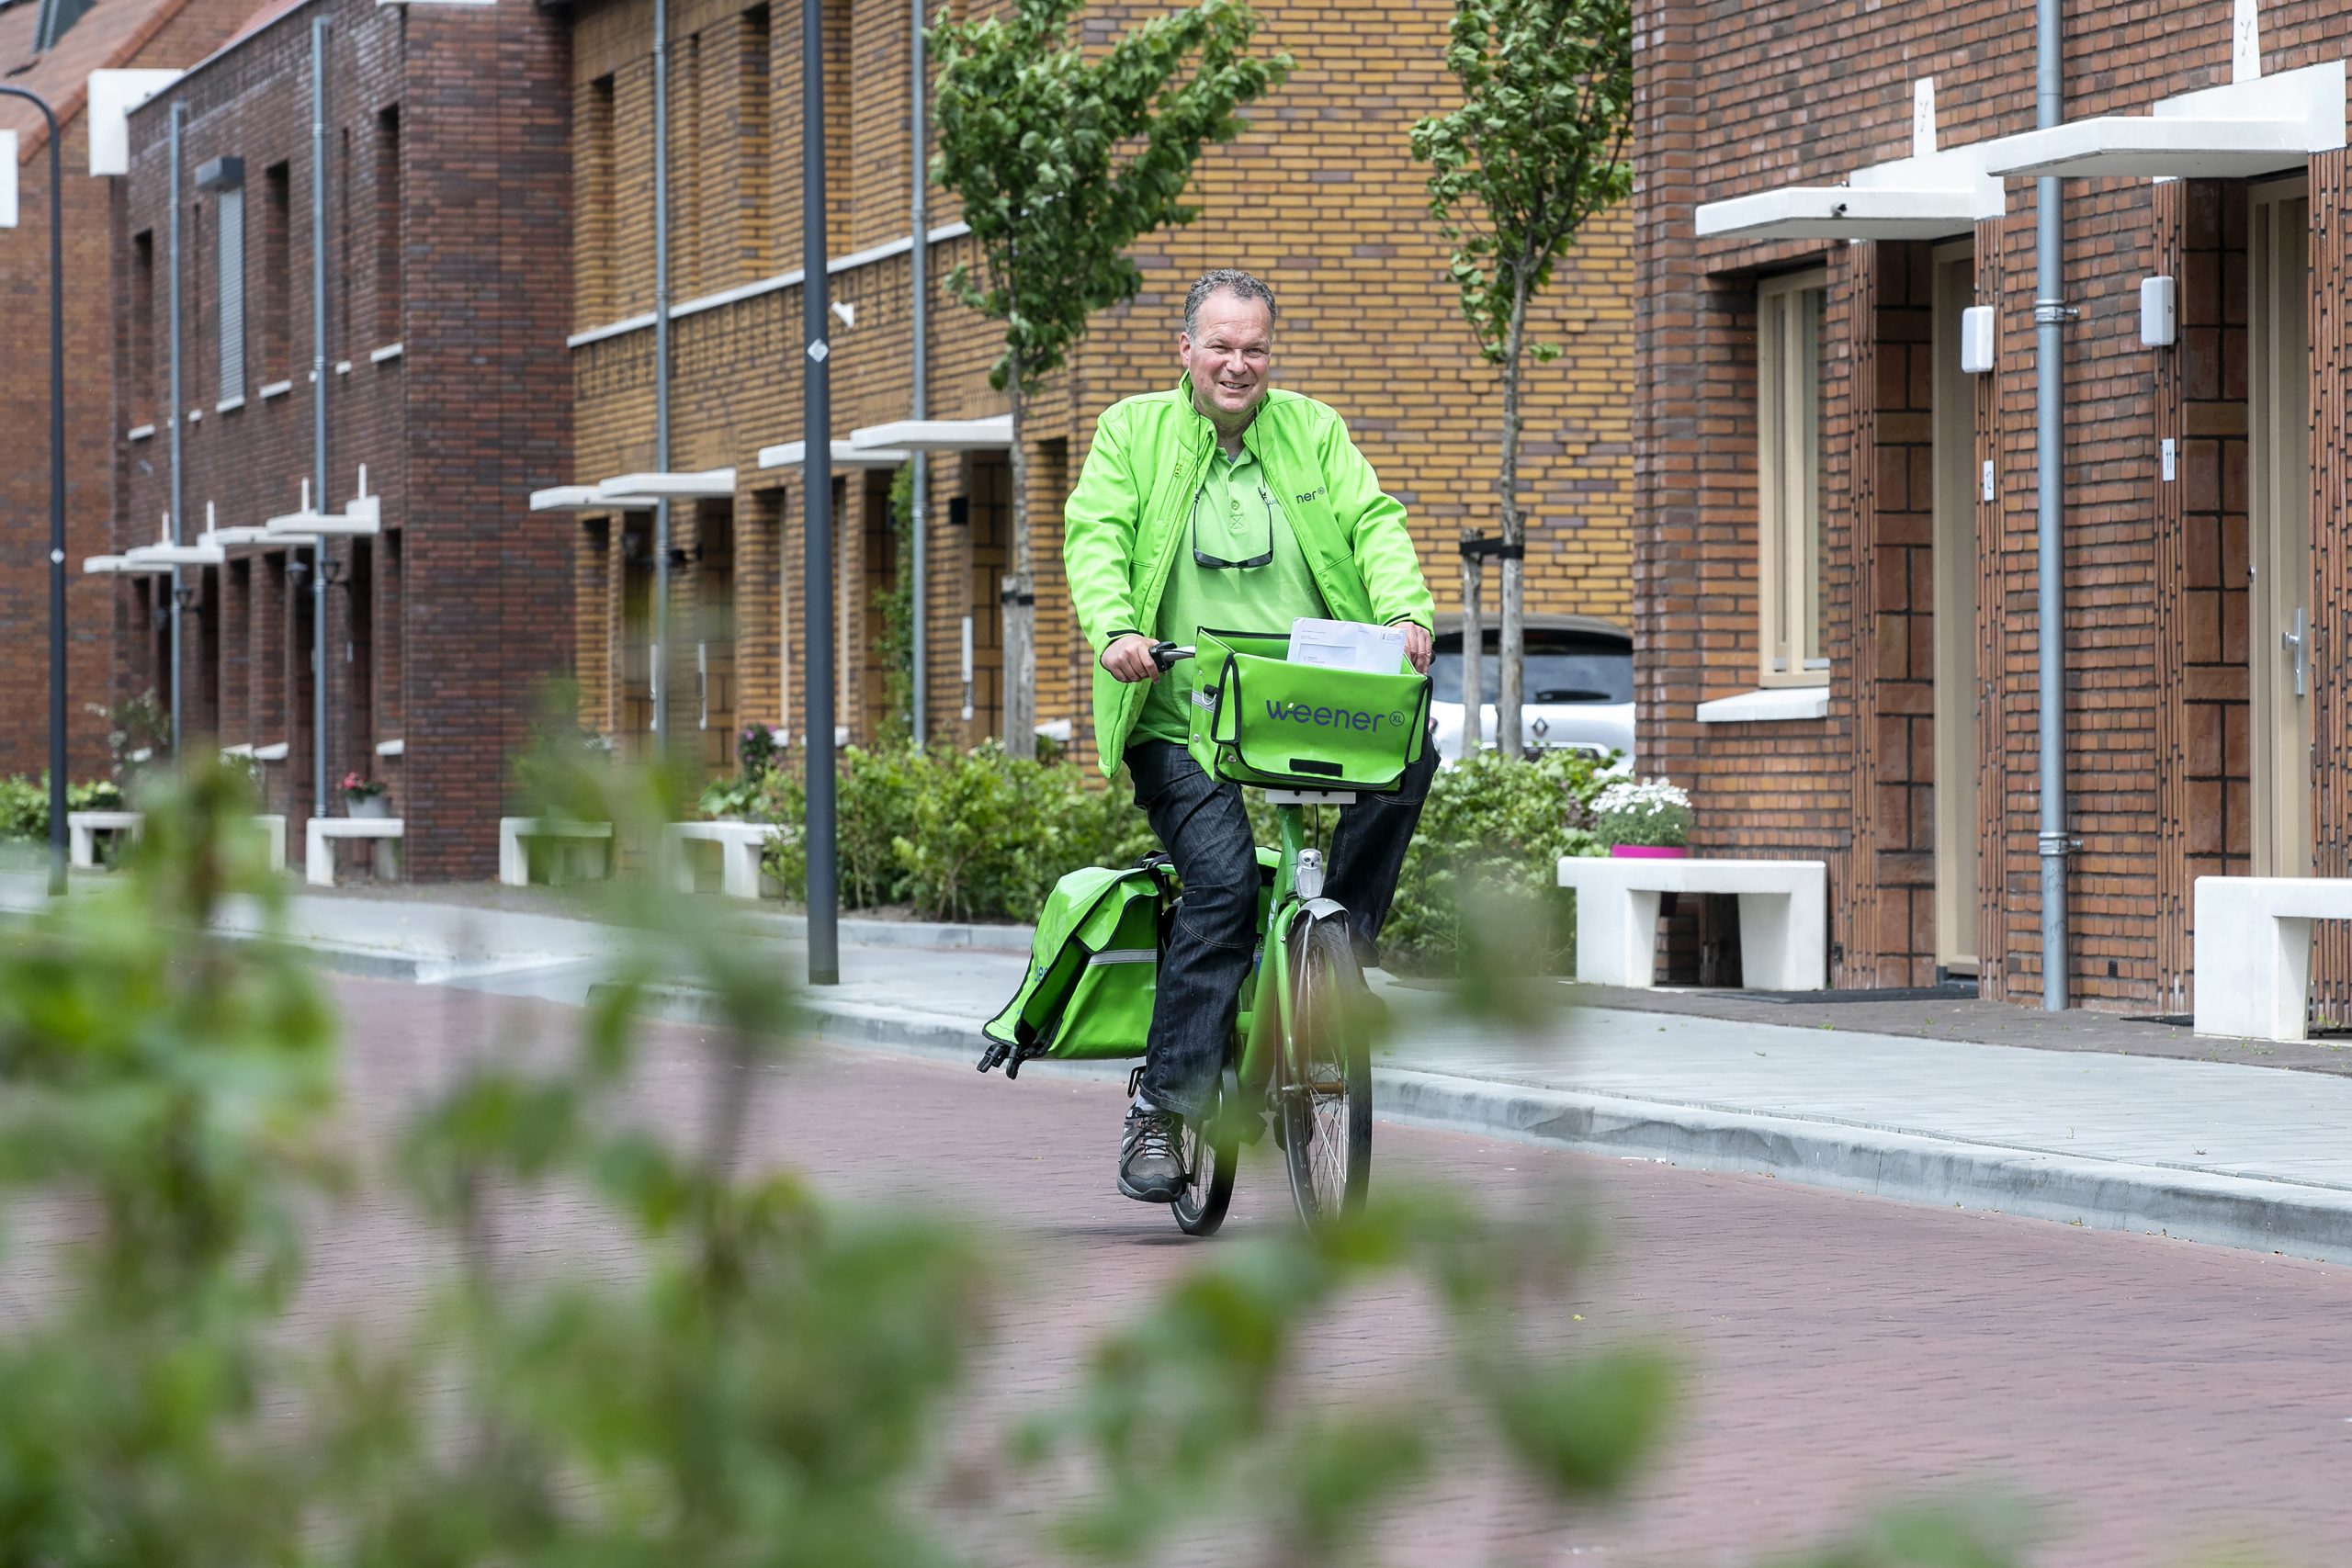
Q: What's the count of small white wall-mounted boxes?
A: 2